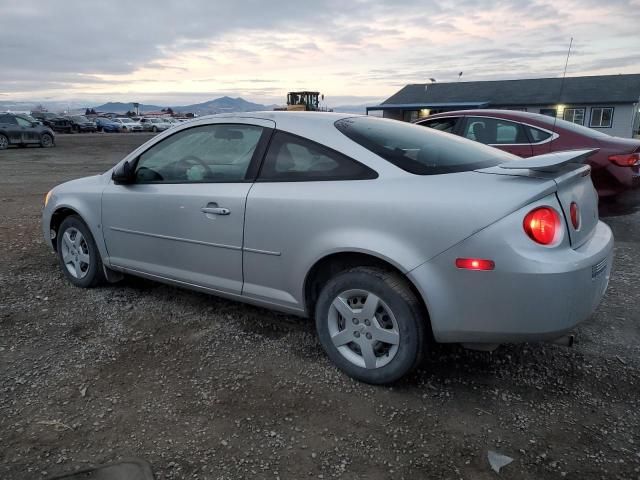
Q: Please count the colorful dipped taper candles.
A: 0